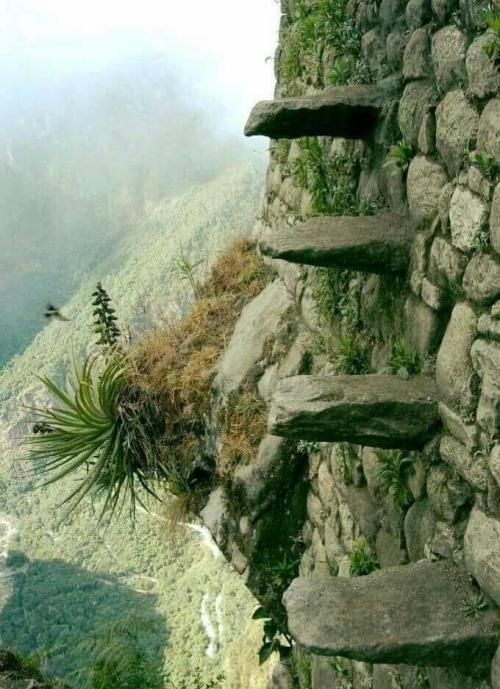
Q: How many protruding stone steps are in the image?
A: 4